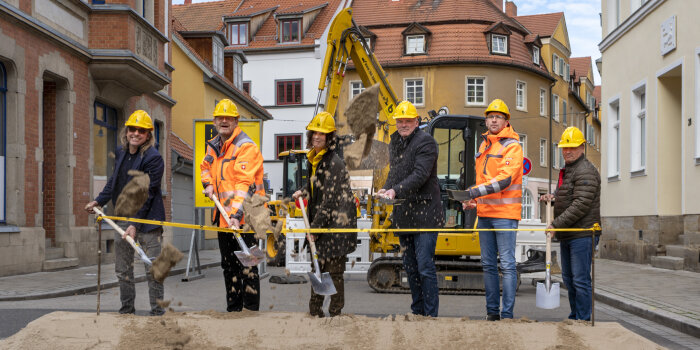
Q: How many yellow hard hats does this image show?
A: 6